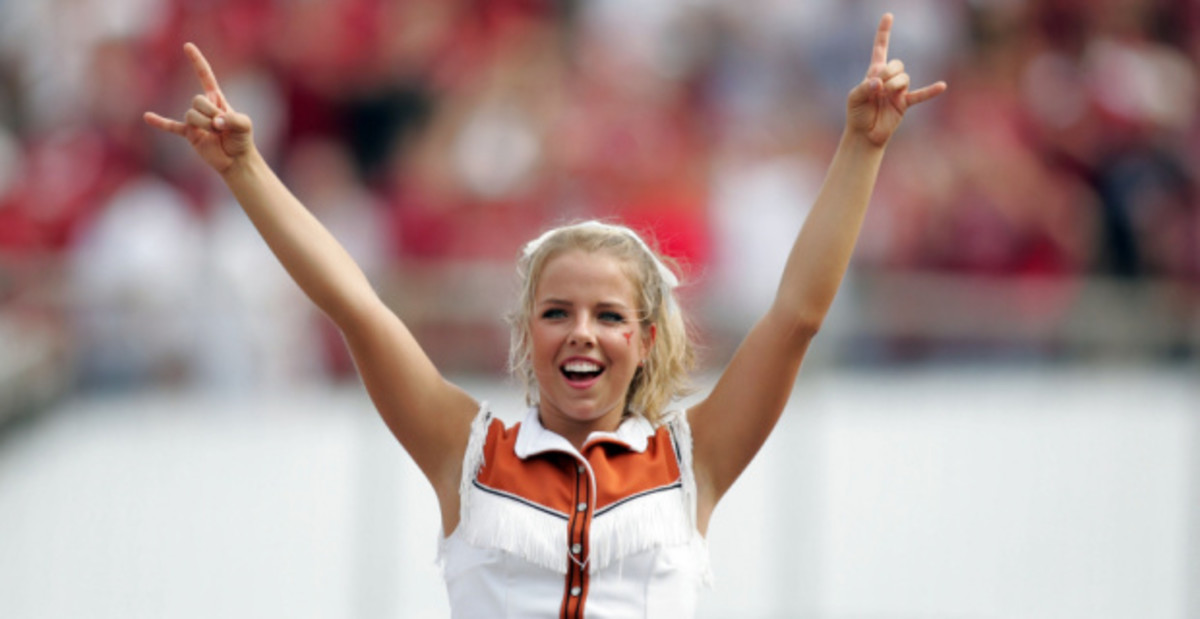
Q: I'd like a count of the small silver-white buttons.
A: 4